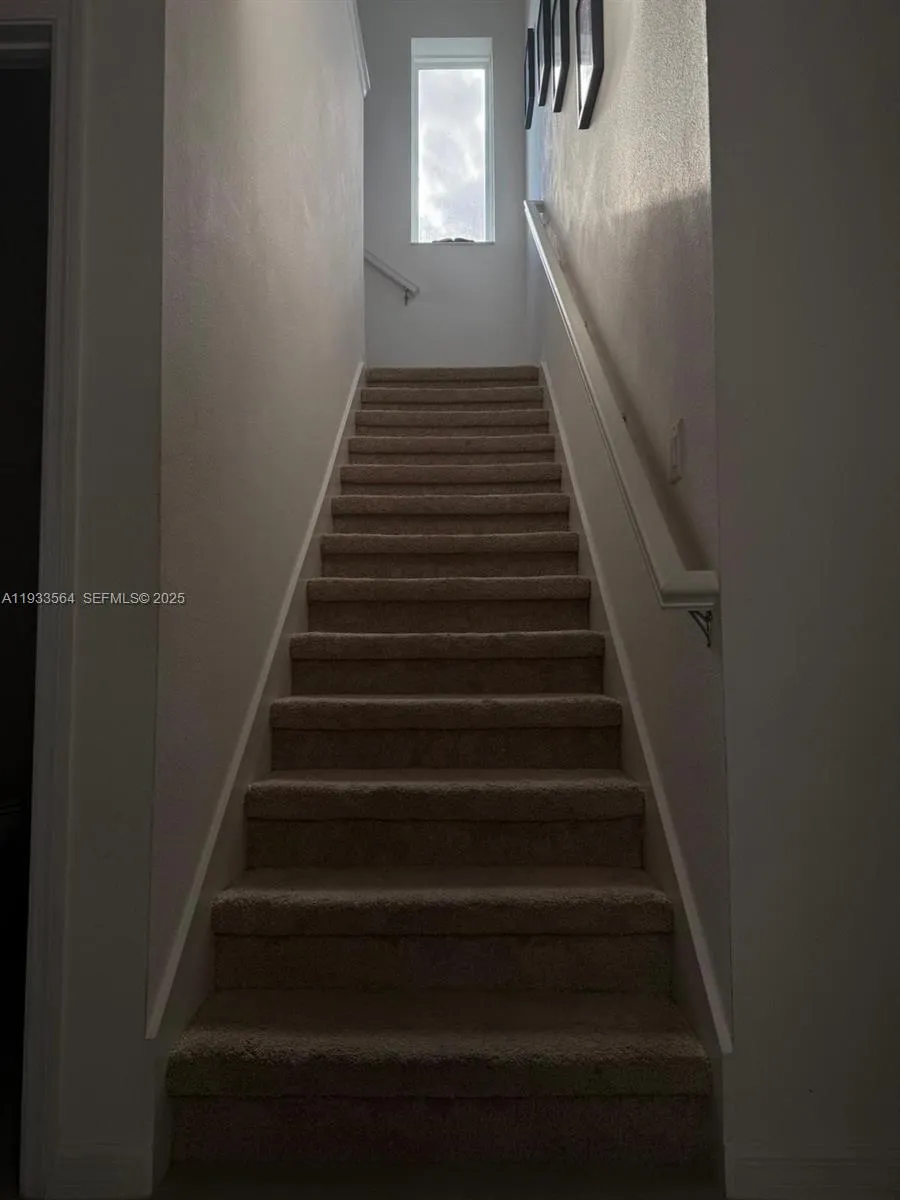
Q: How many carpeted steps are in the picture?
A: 13